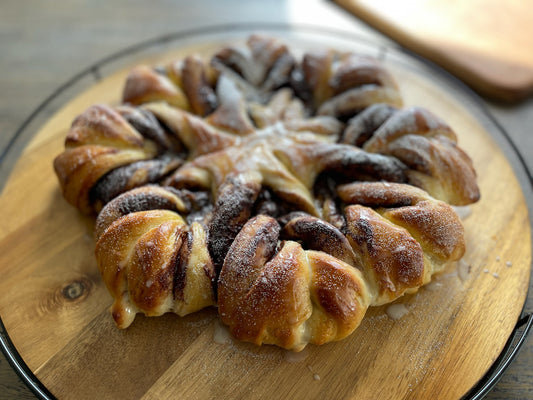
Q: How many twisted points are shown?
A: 8